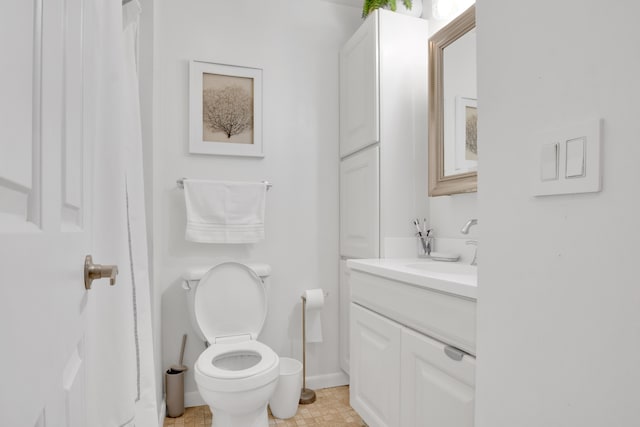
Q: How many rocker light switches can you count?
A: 2